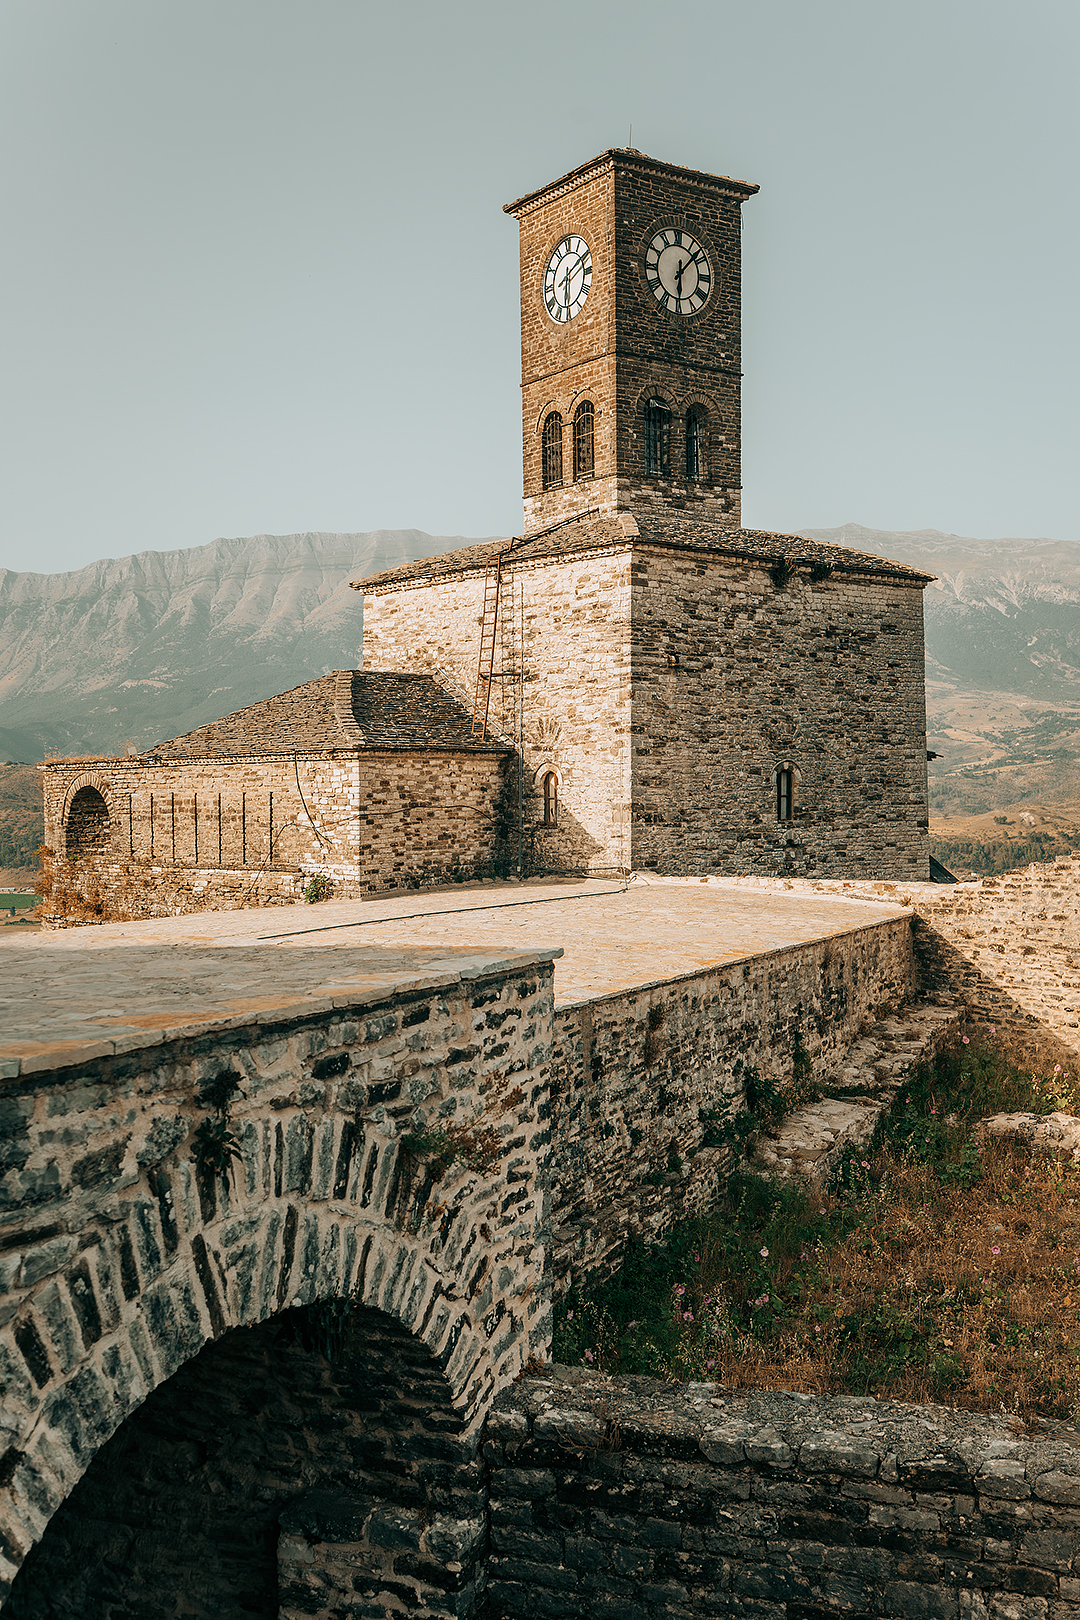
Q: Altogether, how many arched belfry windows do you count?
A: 4